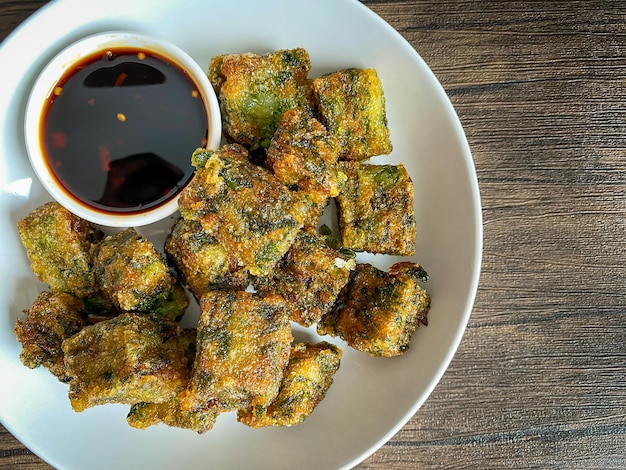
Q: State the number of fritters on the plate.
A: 15